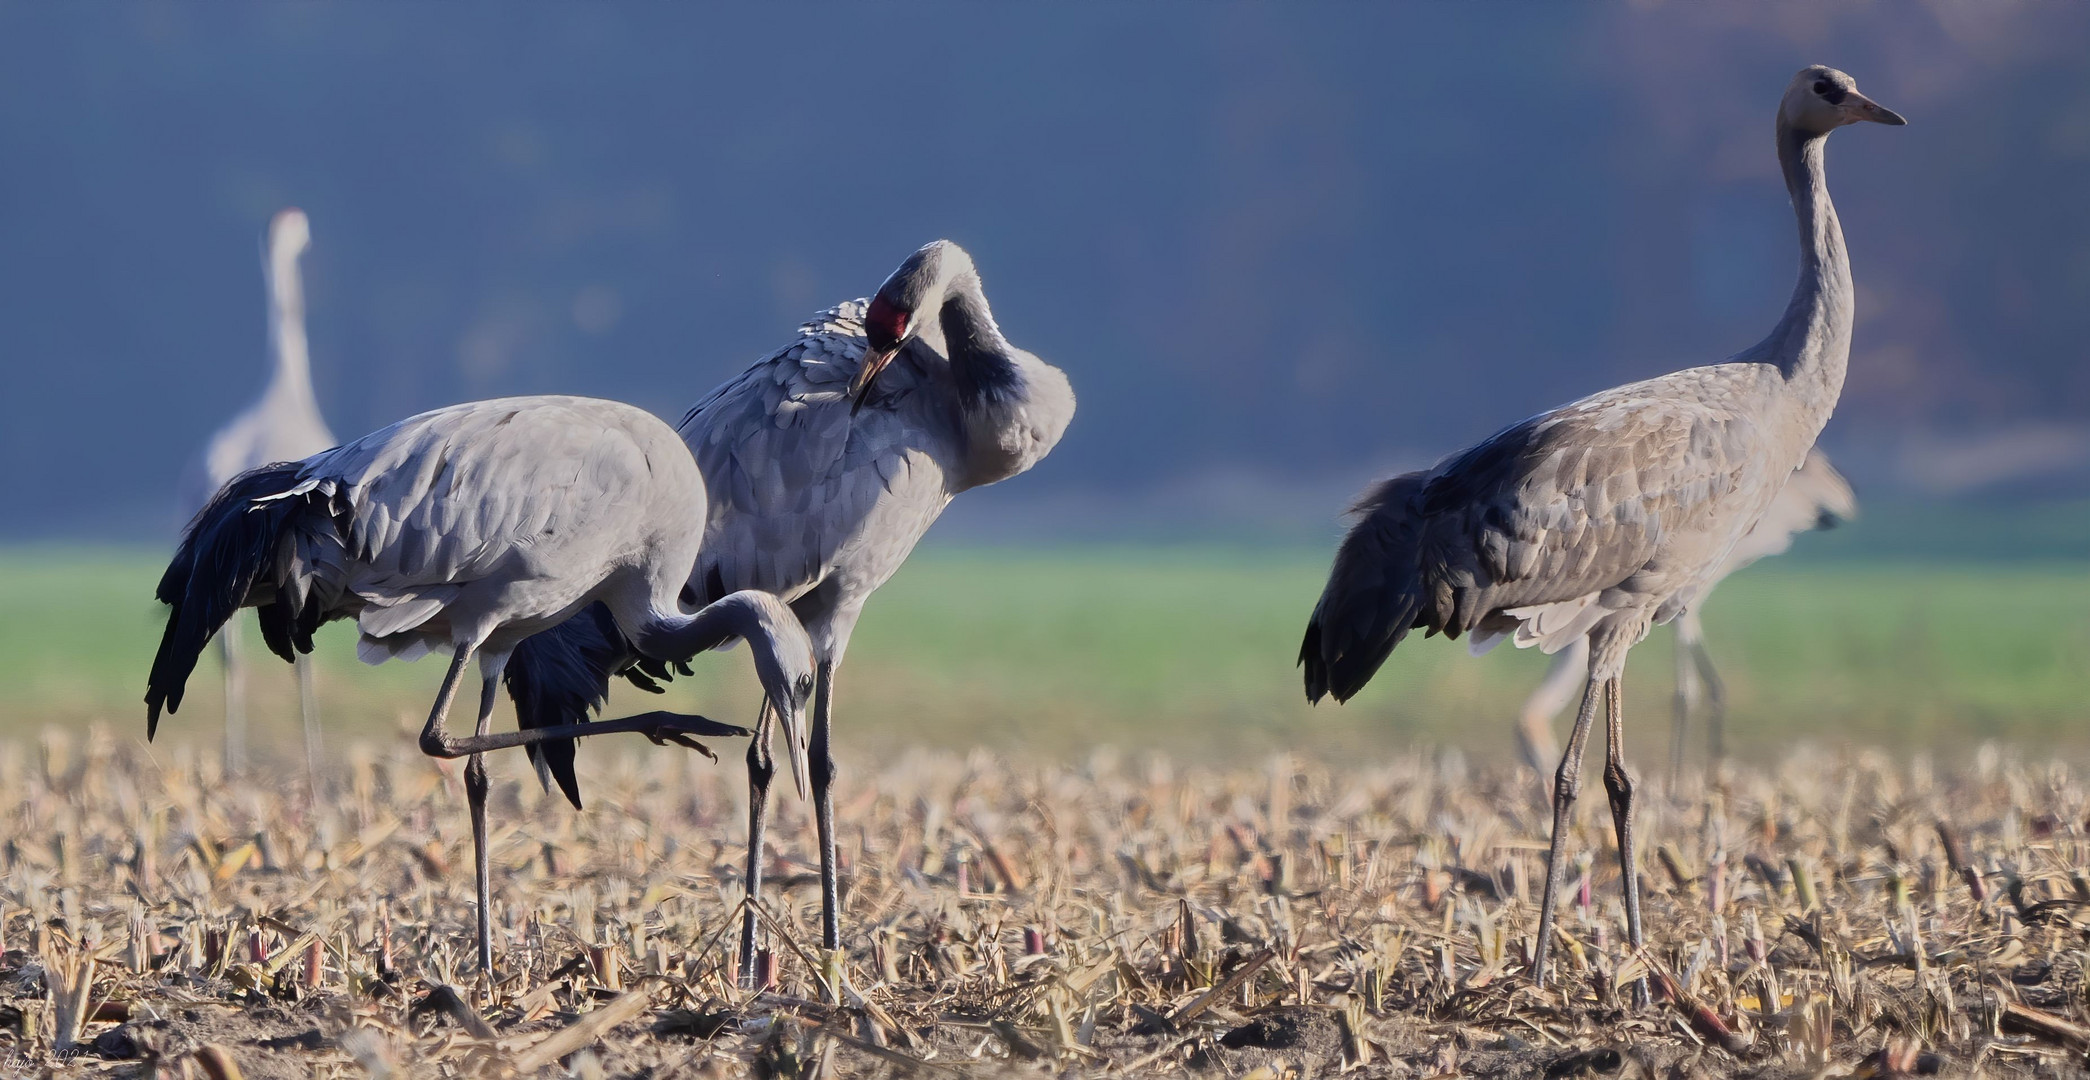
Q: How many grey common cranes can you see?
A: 5